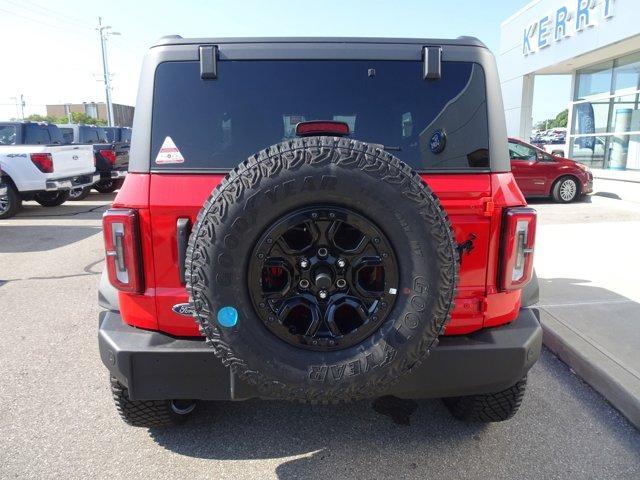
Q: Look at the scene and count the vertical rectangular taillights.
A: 2